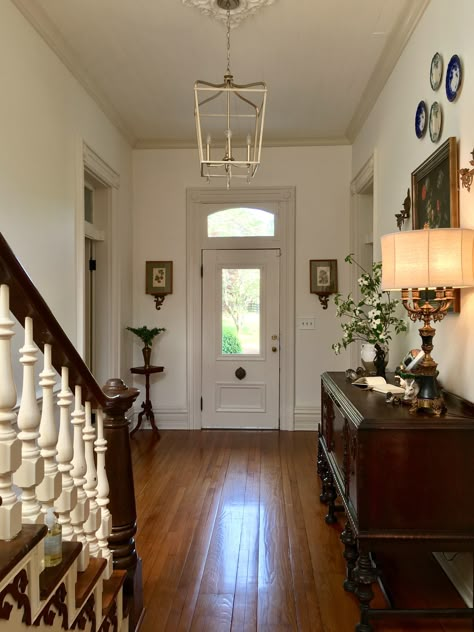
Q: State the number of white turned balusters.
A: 7